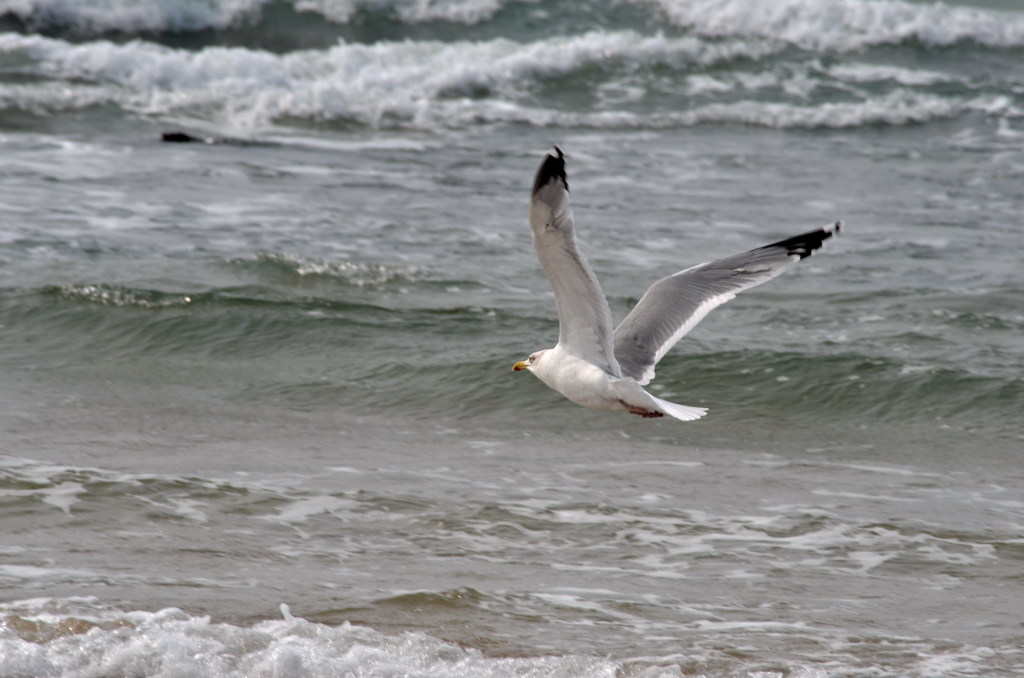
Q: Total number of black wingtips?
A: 2